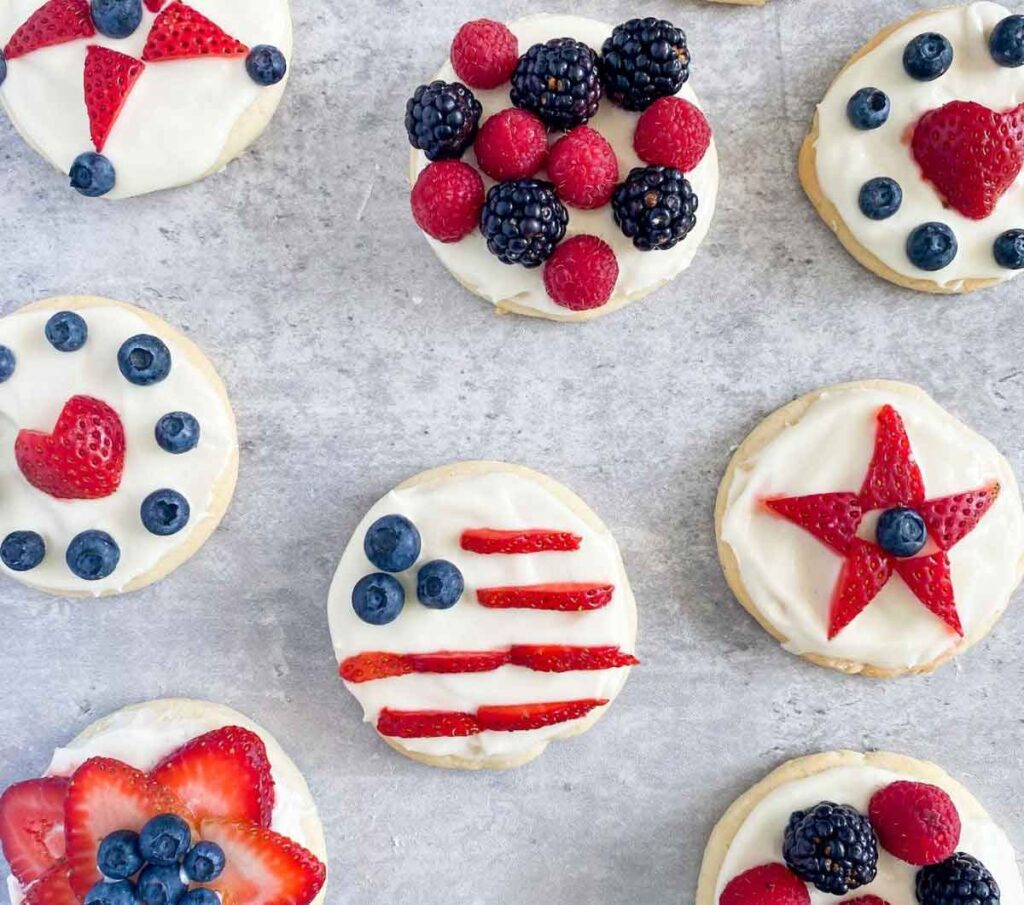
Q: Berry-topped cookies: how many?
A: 8